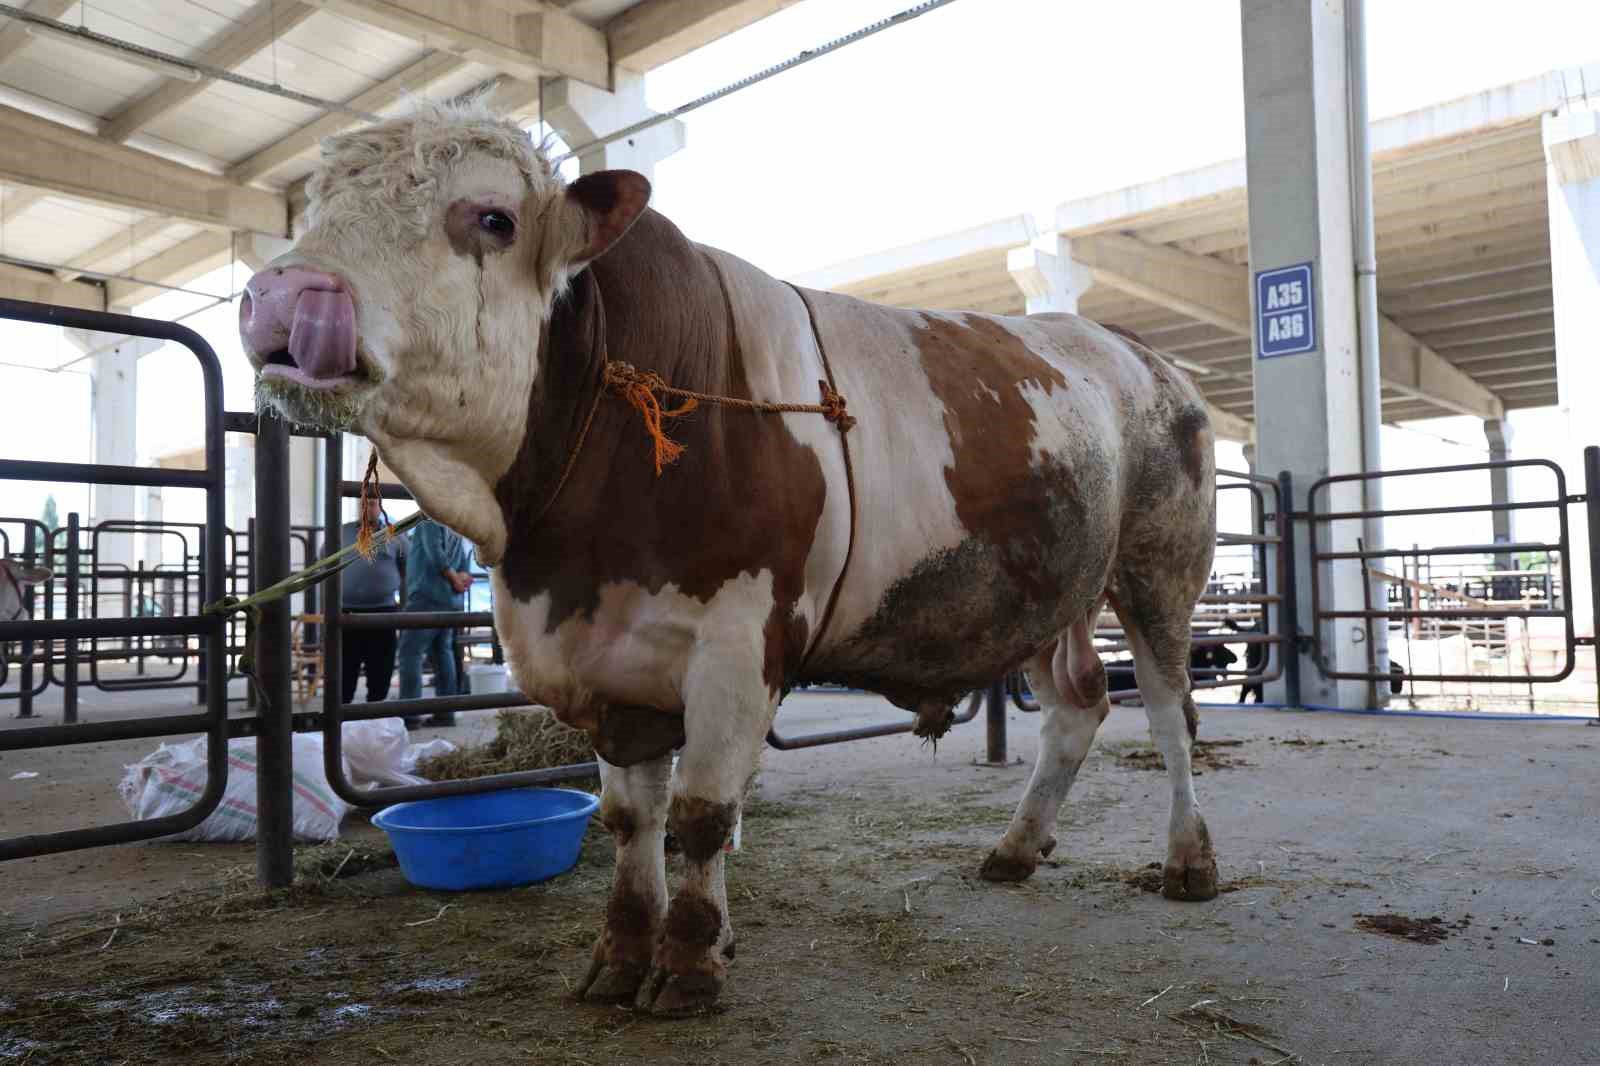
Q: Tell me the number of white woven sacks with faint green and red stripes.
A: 1